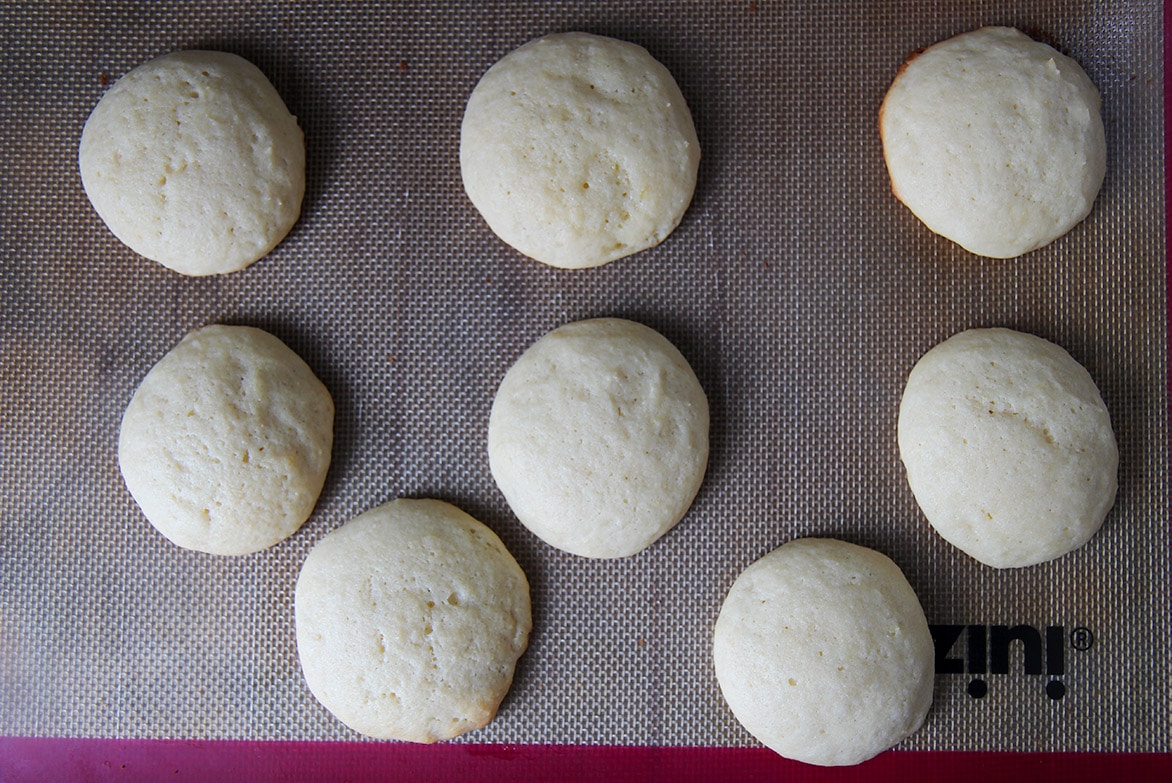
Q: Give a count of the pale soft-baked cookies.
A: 8